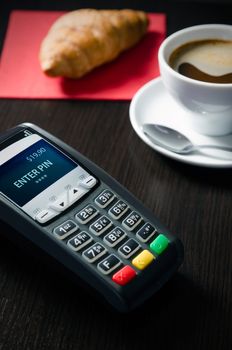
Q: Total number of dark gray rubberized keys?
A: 12